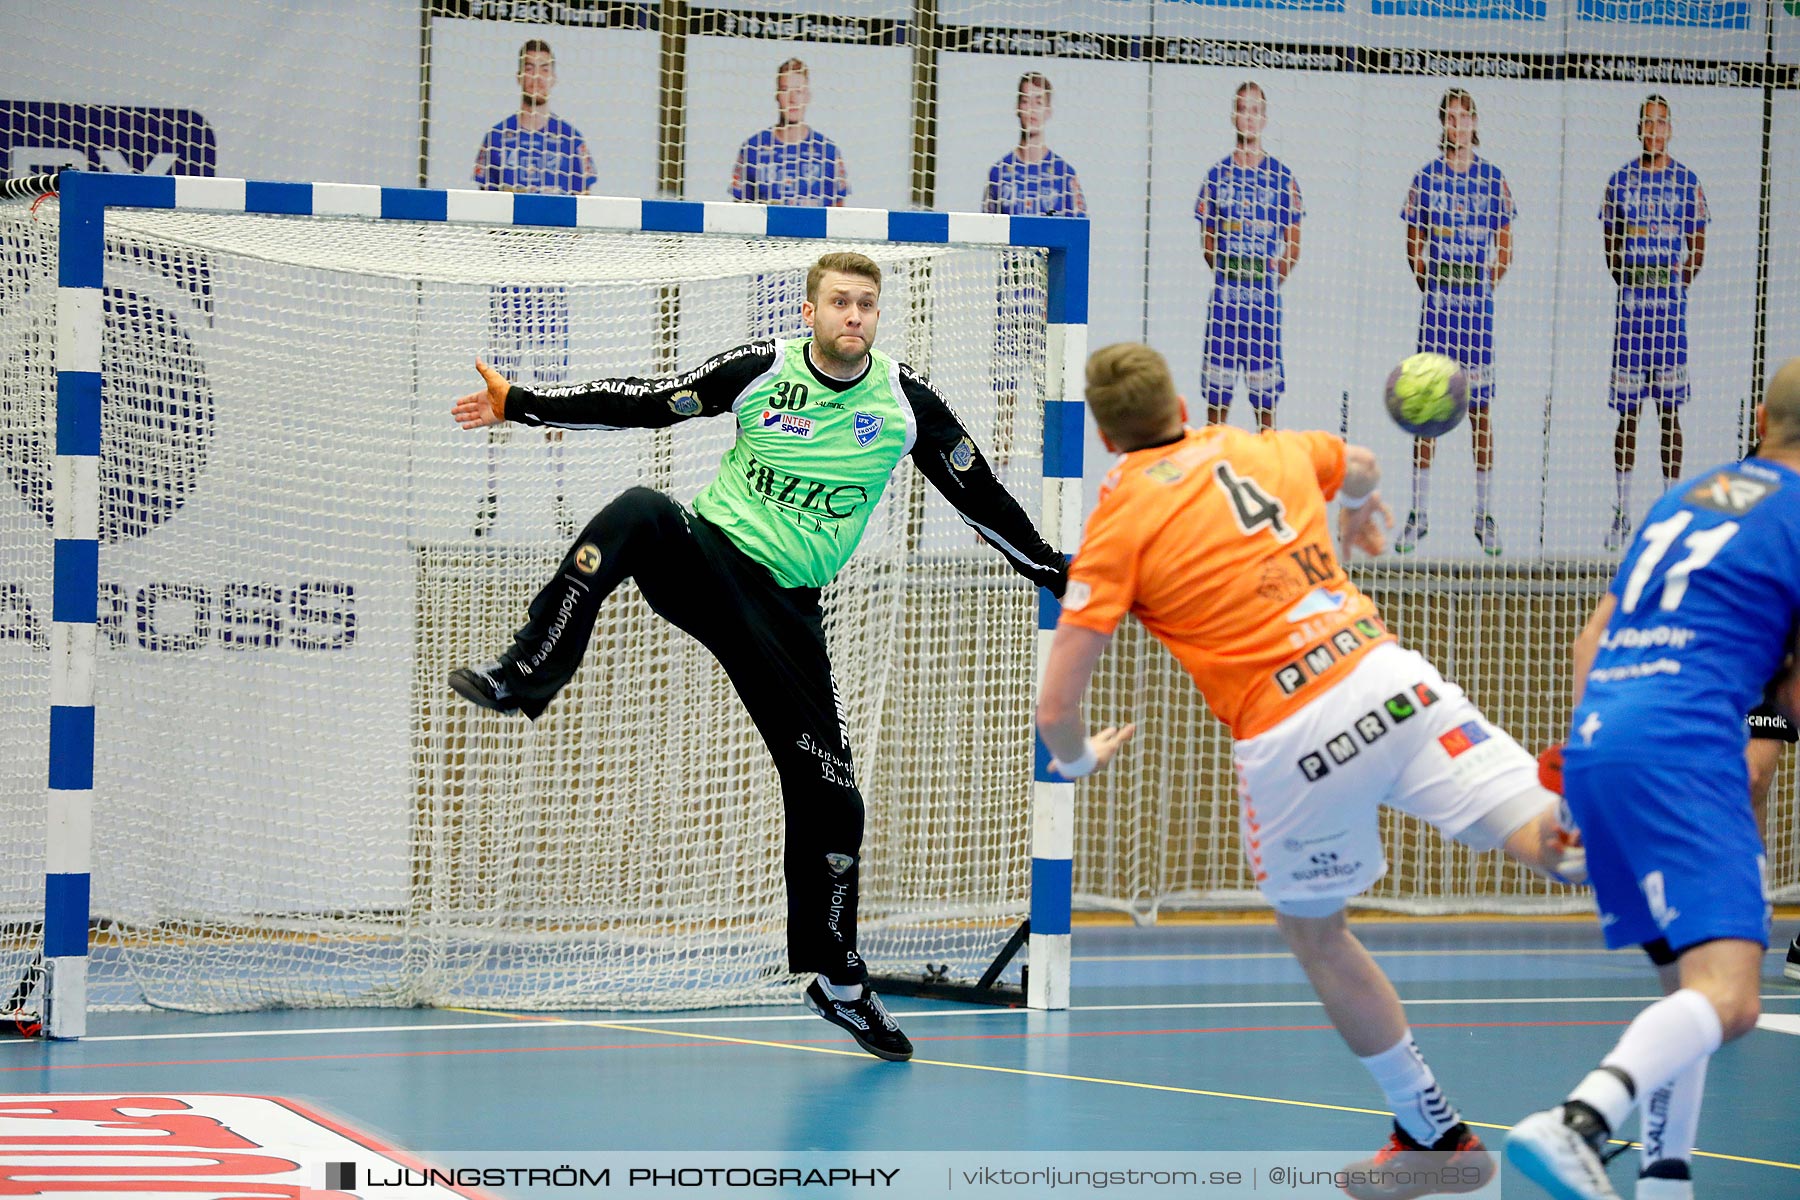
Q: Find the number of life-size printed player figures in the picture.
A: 6